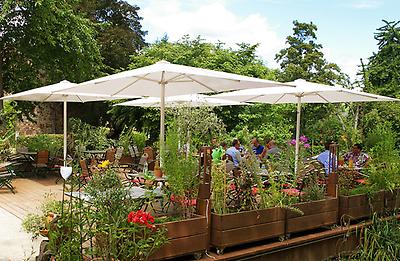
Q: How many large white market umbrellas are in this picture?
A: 4